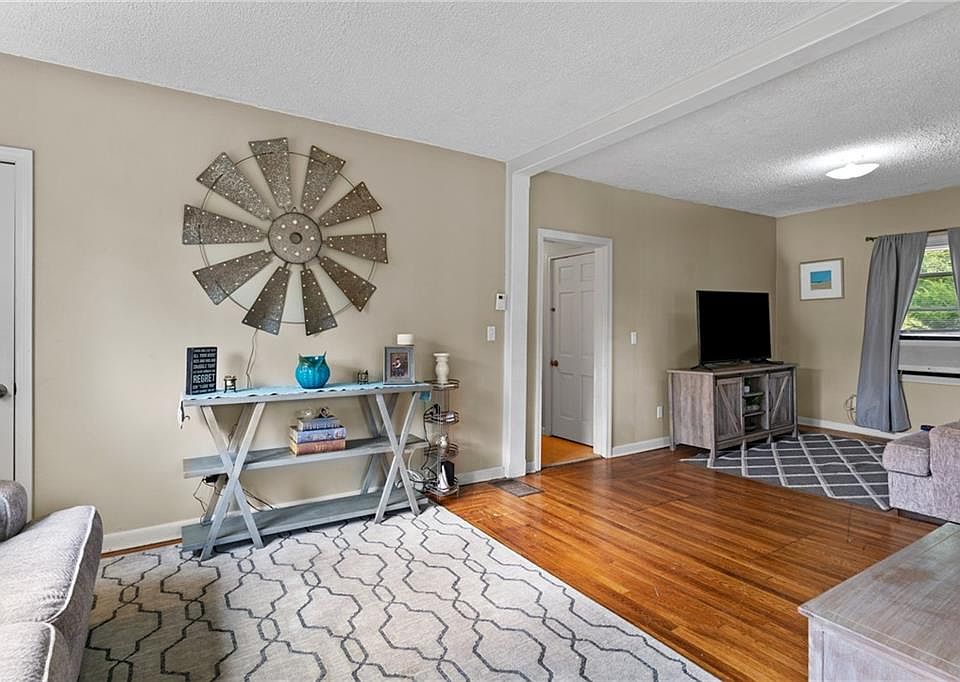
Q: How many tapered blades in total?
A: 10